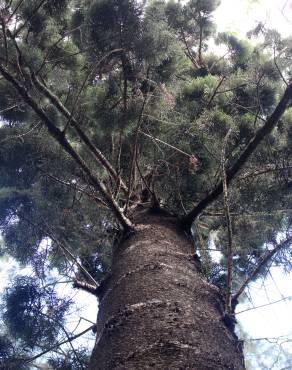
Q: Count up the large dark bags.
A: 0